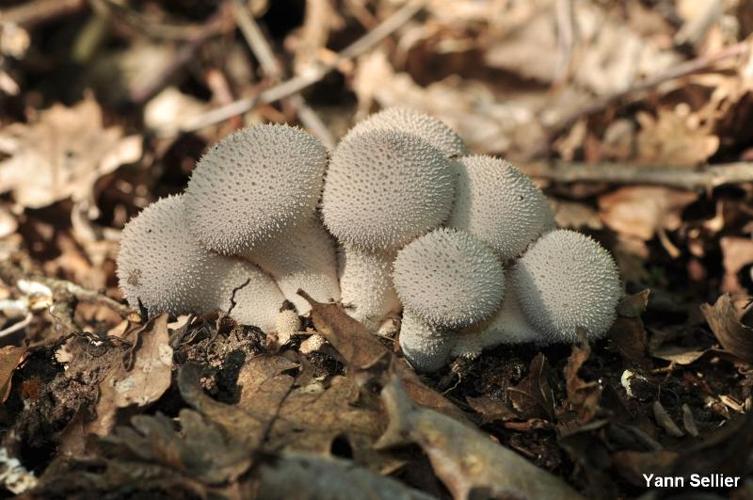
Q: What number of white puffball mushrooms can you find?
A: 7